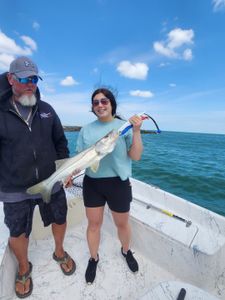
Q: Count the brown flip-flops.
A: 2